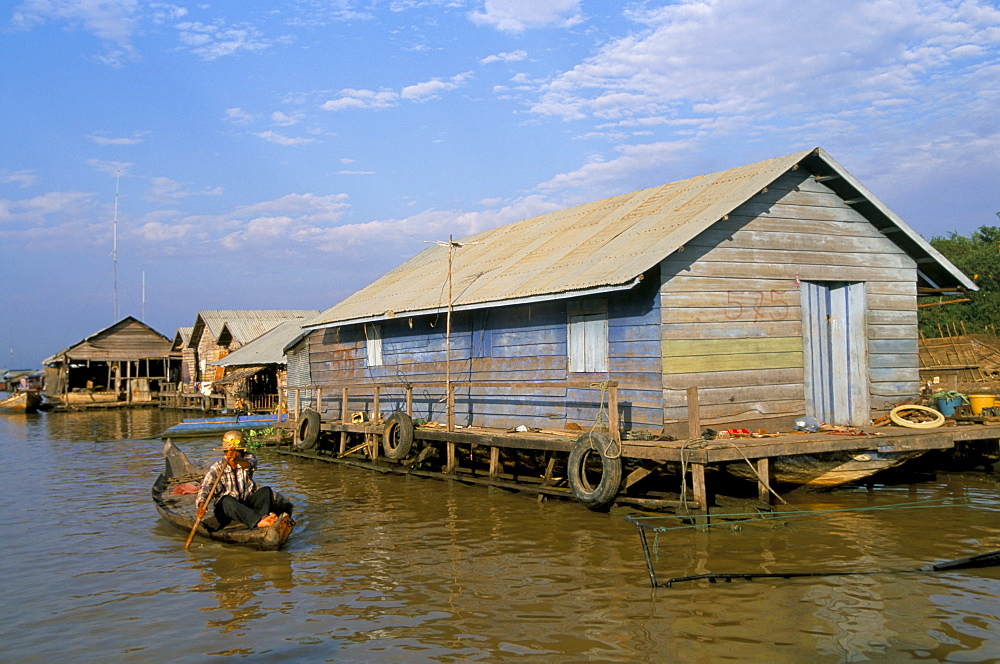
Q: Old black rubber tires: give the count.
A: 3